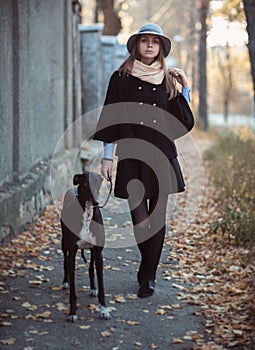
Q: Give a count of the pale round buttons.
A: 6